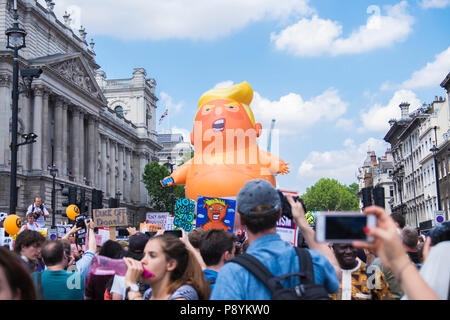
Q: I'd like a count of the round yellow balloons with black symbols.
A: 2